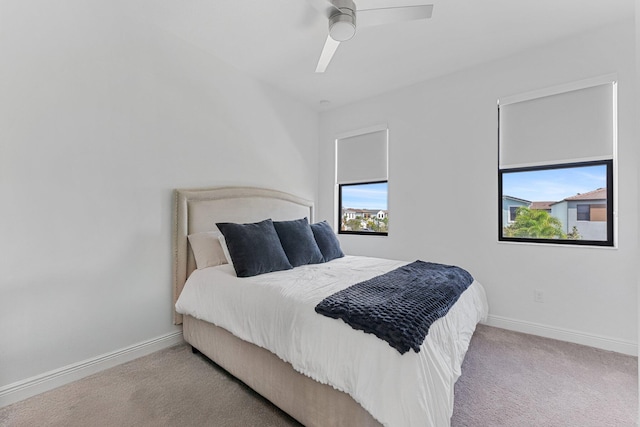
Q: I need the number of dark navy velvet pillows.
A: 3